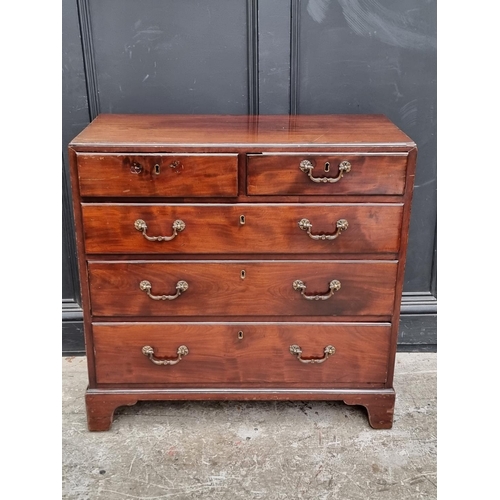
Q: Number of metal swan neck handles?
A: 7